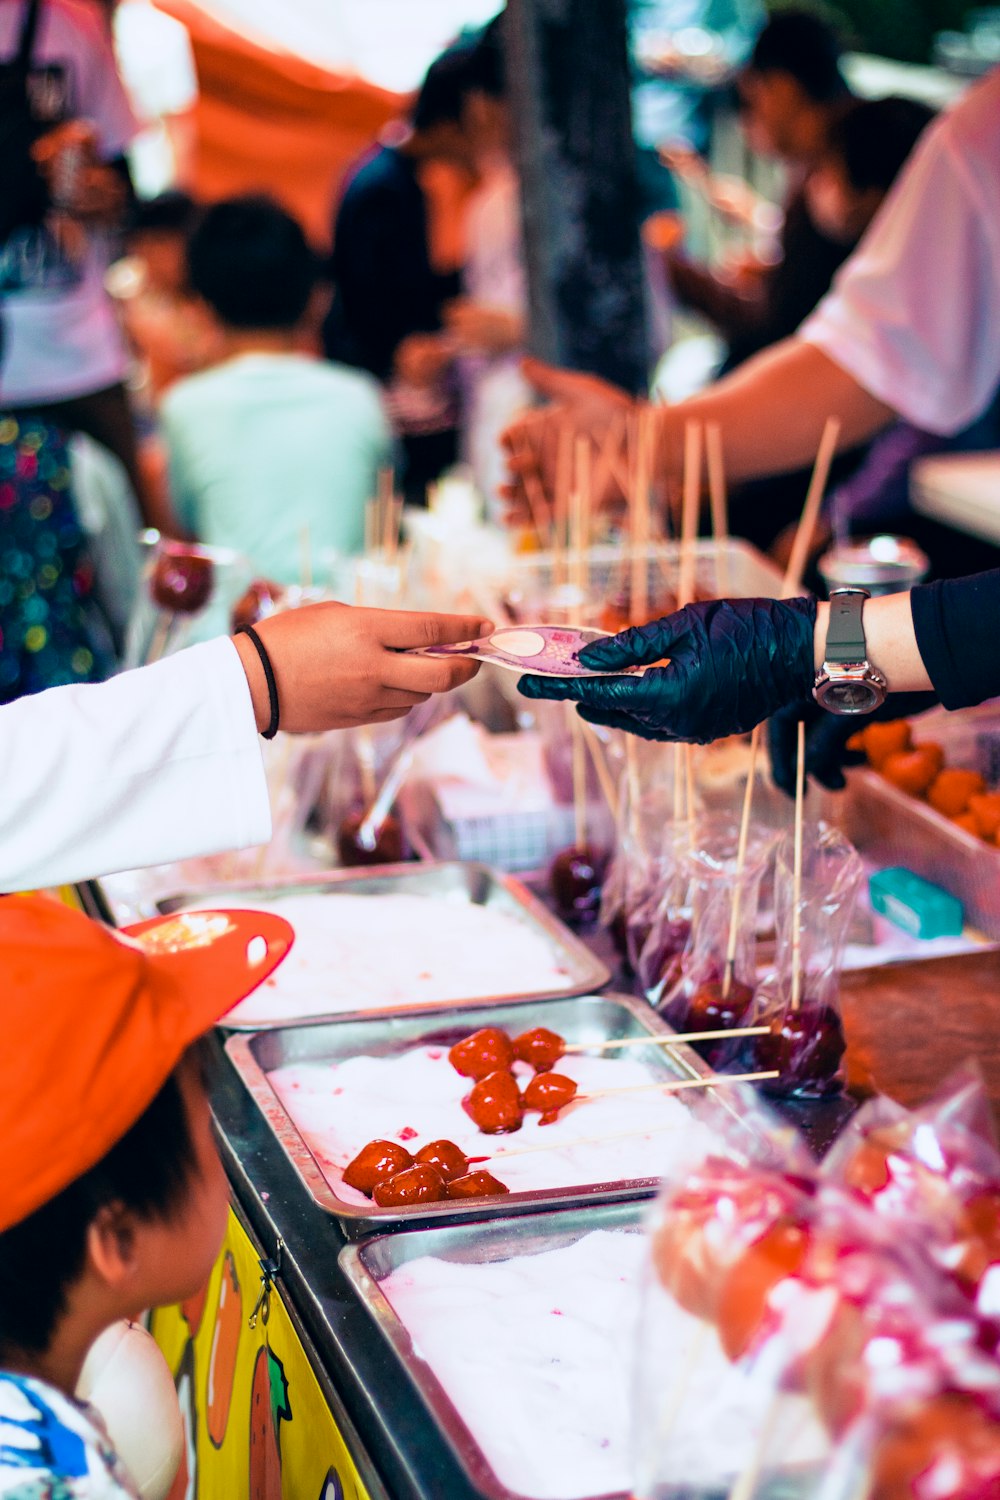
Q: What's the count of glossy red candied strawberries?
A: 8